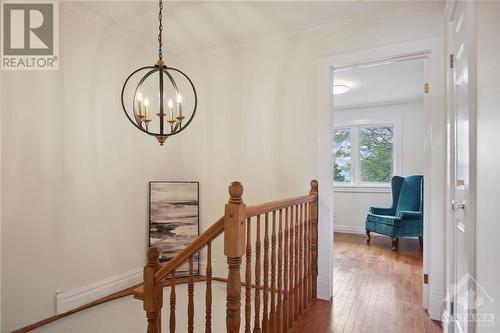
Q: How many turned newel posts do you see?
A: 3